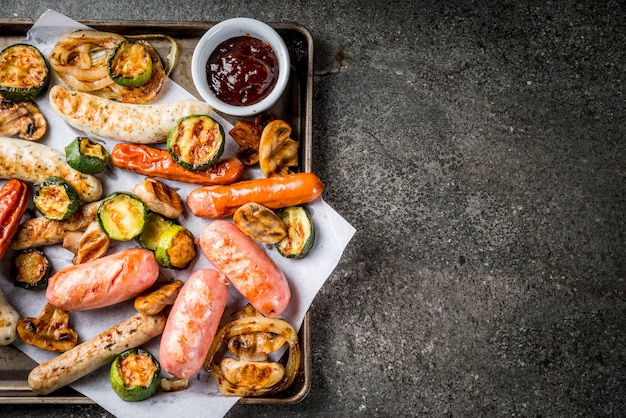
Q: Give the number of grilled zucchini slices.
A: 11